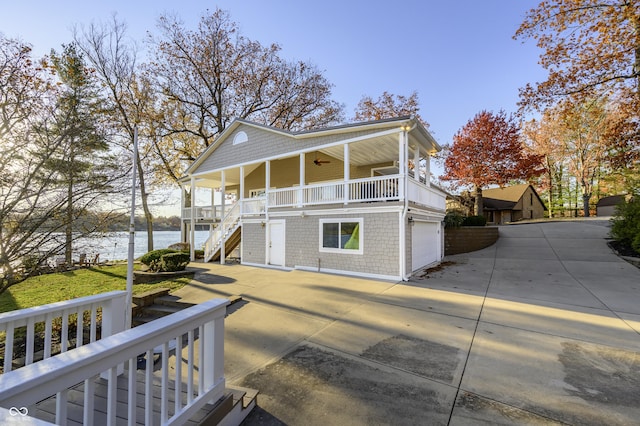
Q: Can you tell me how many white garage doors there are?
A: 1